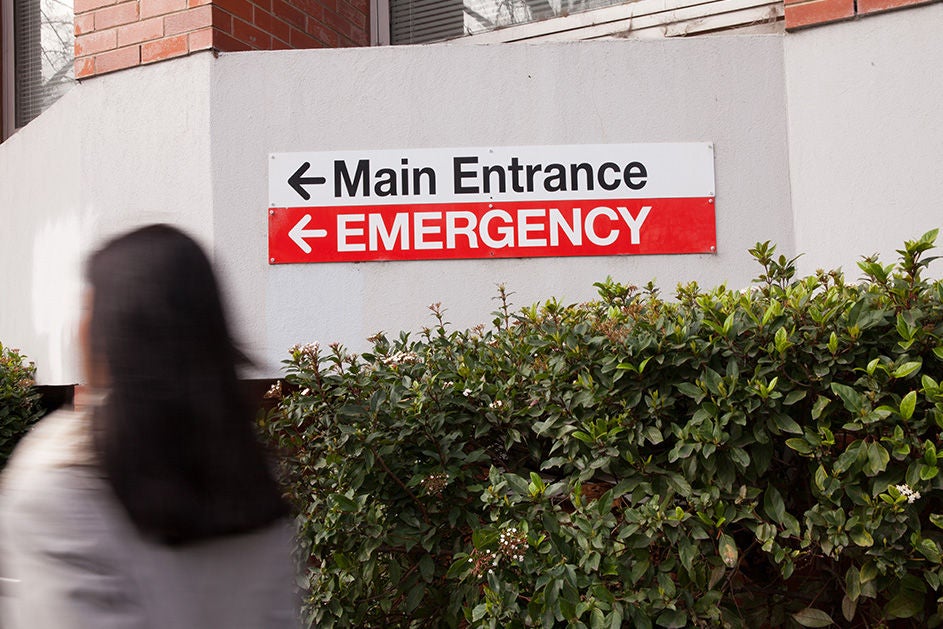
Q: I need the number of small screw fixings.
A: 12